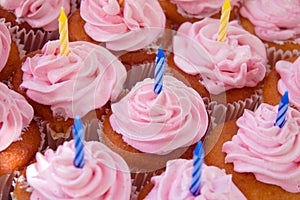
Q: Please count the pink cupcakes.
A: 13